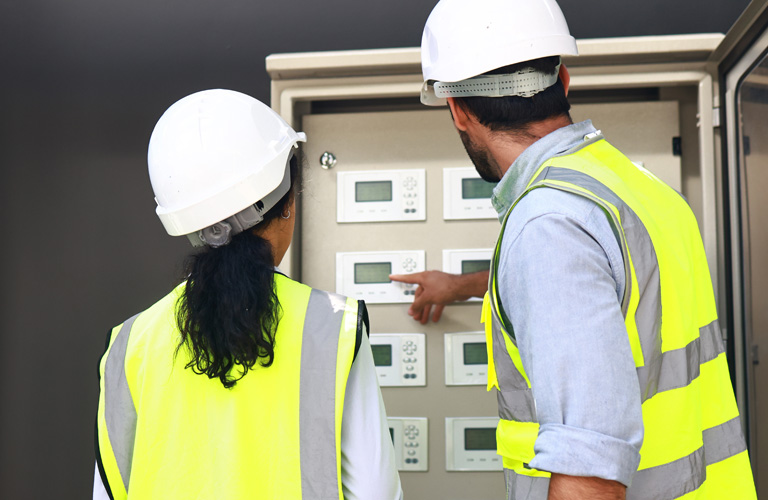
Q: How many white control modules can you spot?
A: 8